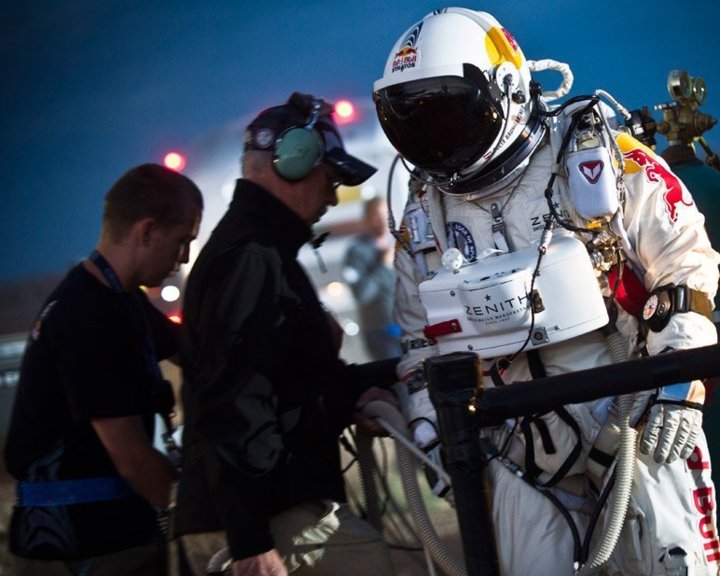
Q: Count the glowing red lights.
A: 3